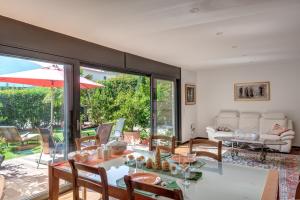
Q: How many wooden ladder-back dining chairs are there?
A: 5